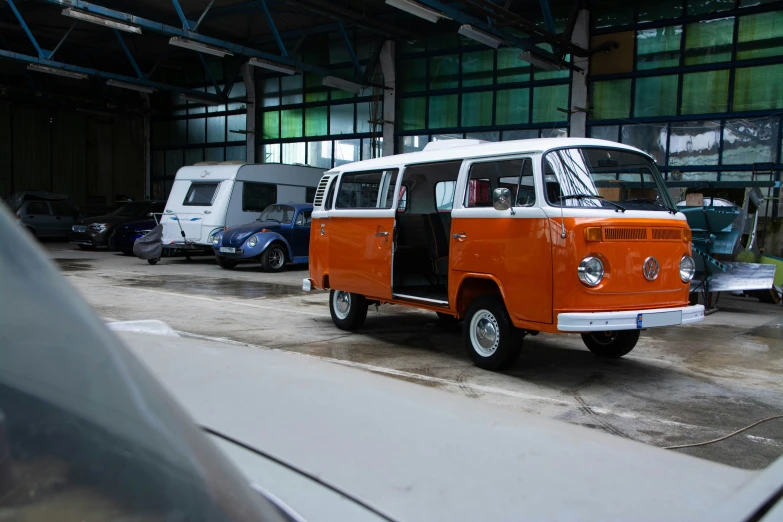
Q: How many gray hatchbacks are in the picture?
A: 1